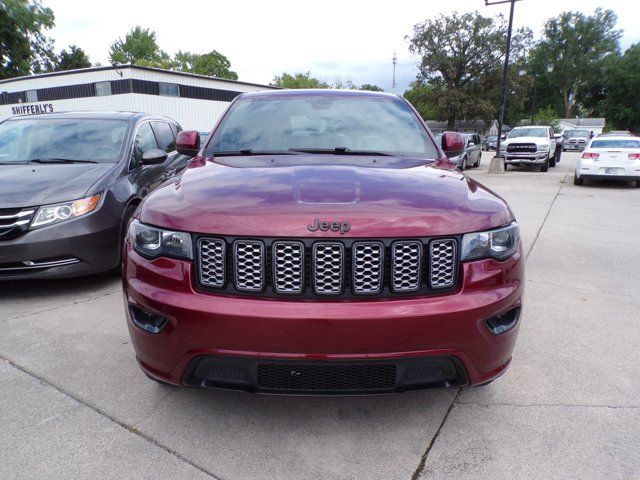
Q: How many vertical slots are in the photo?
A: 7